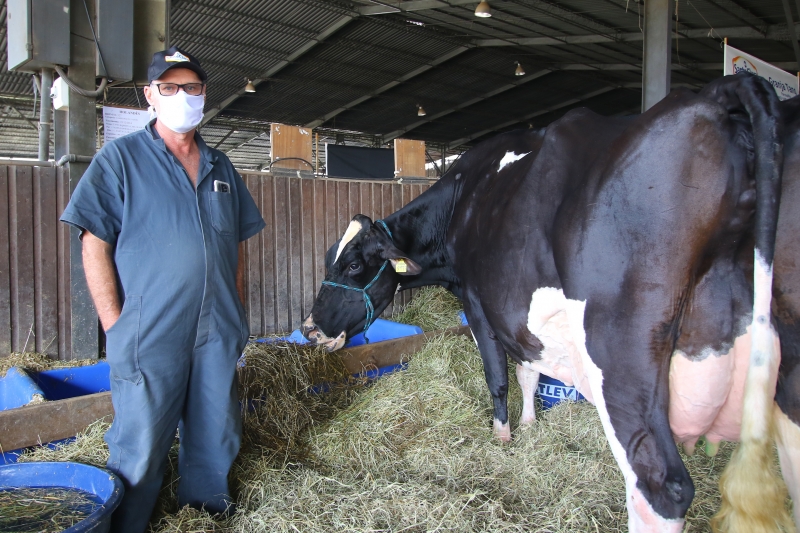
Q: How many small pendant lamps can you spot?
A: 4